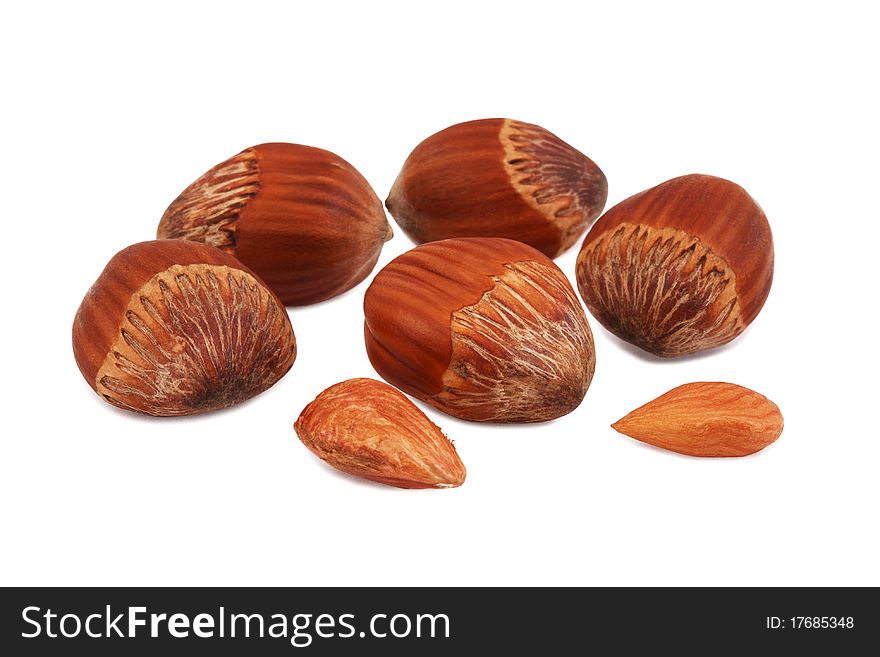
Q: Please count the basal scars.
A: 5